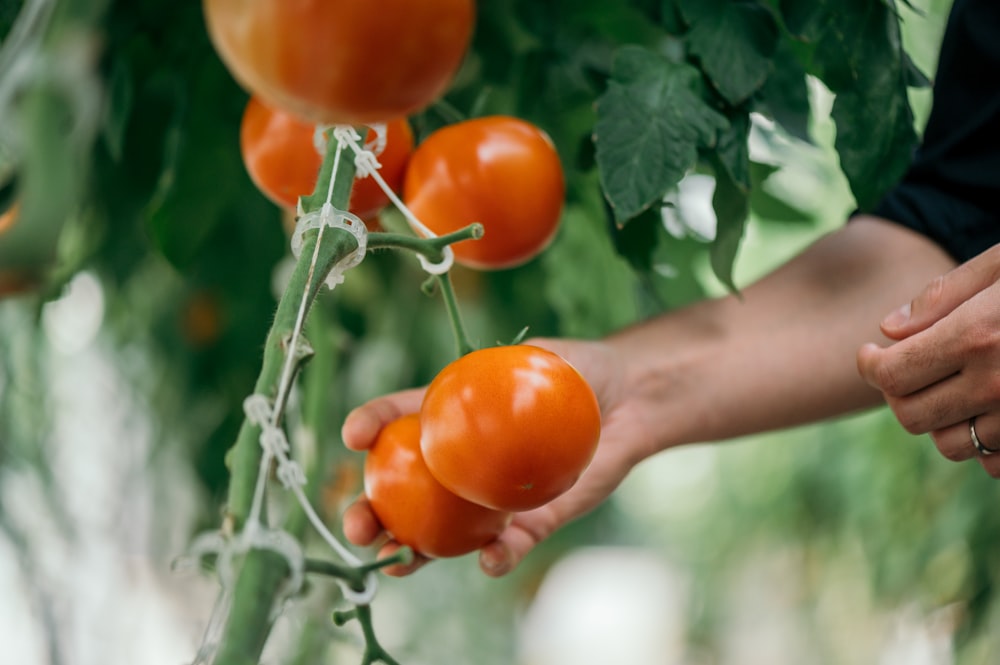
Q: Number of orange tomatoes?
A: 5